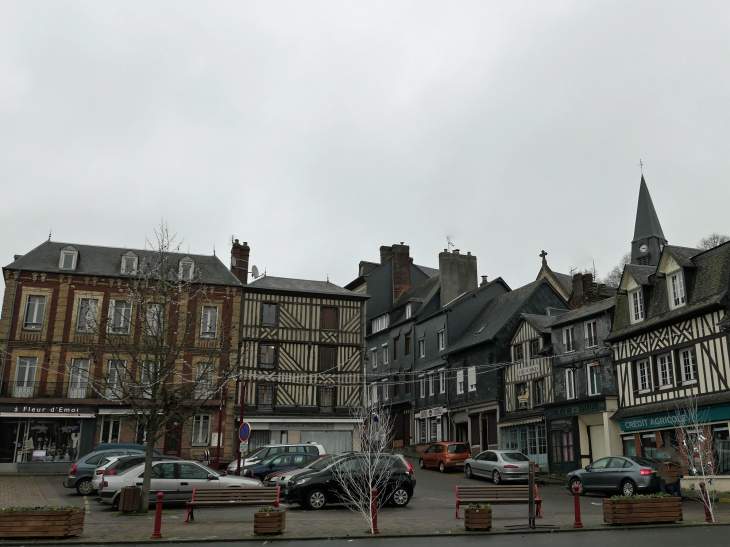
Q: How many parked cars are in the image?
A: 13